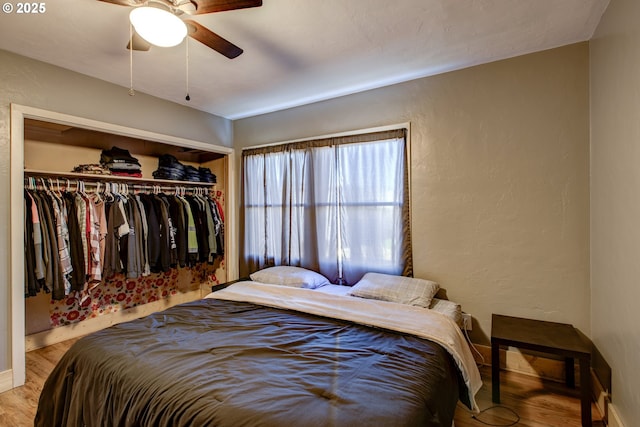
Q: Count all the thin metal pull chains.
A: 2